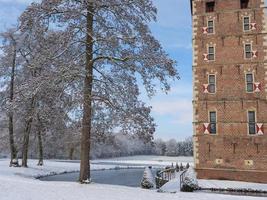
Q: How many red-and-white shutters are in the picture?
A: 8